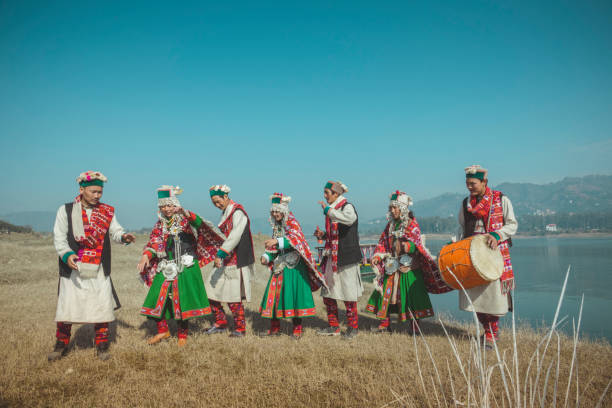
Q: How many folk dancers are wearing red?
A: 7